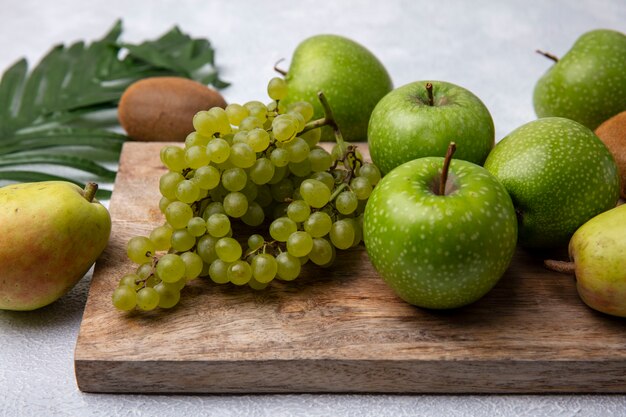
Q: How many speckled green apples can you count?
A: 5